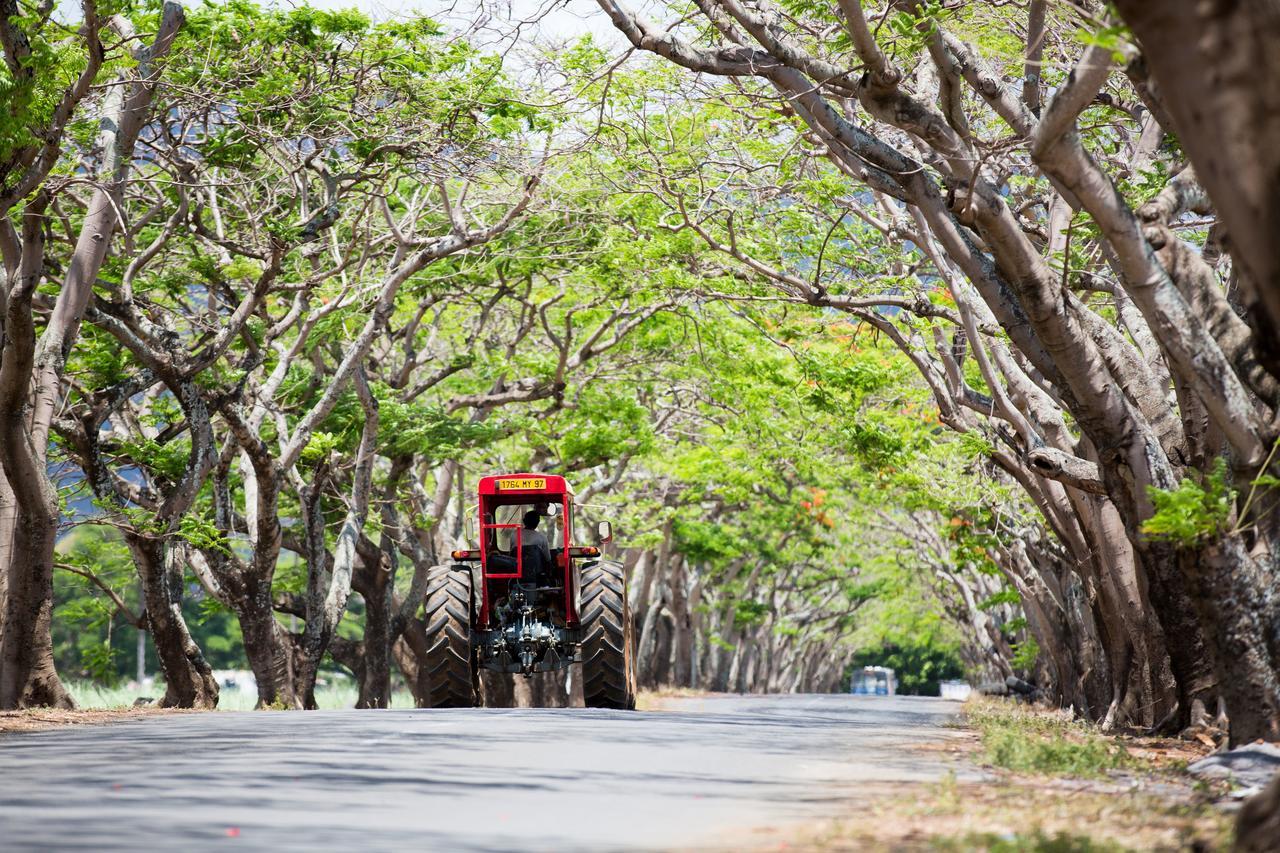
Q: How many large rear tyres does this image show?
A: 2